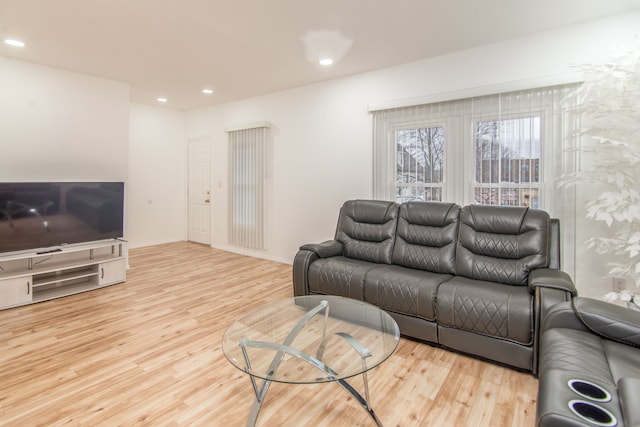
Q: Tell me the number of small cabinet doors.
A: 2